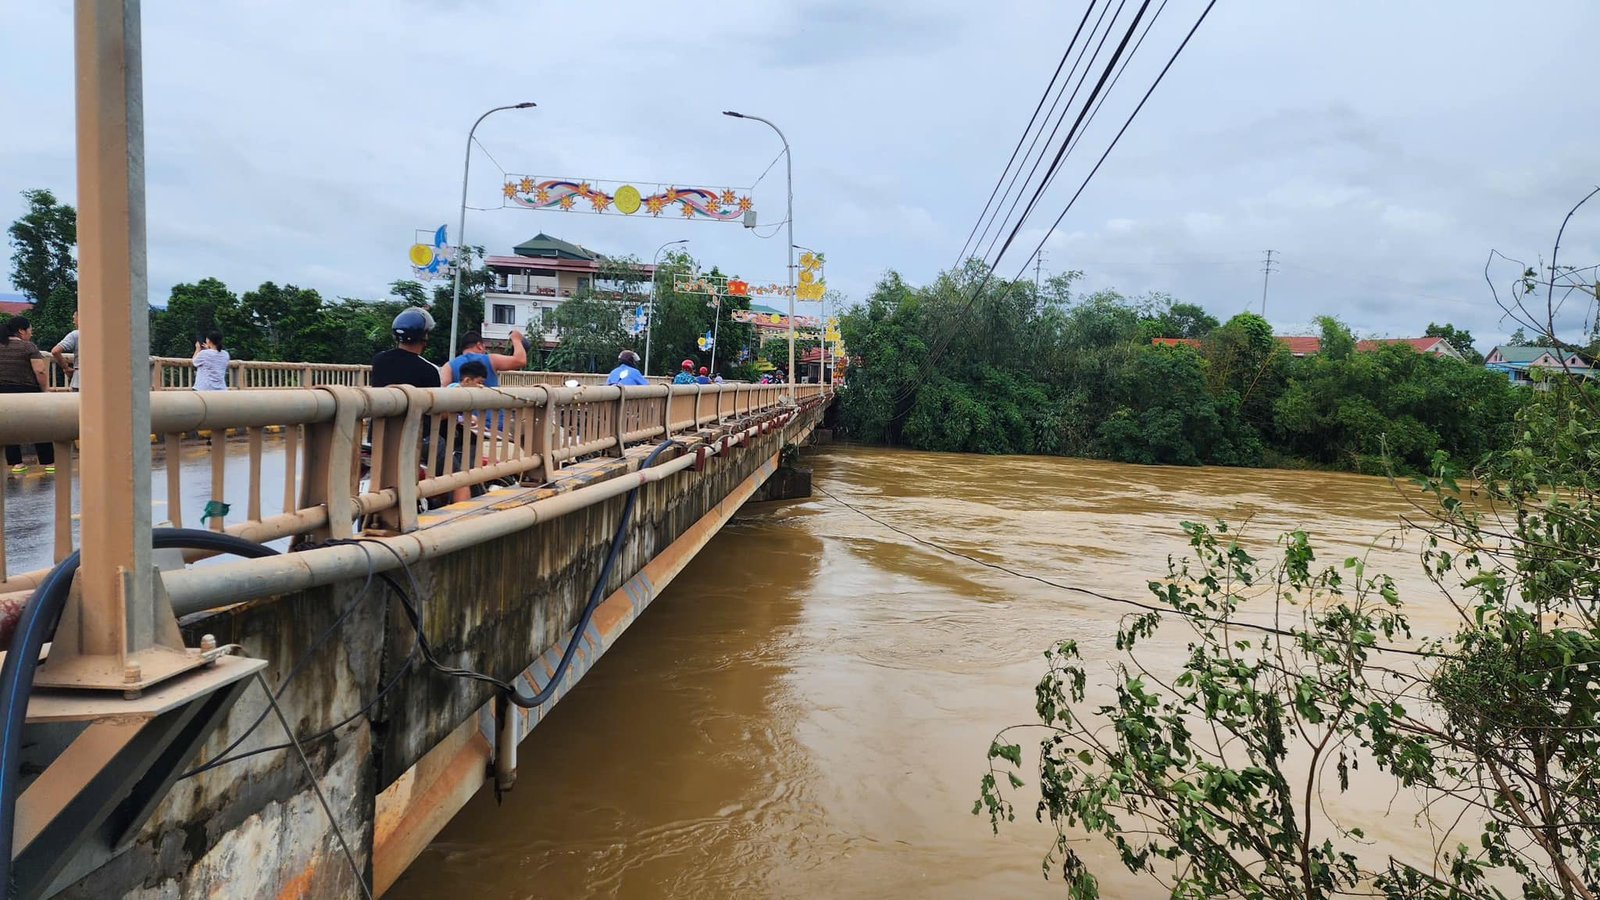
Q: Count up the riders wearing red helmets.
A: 2